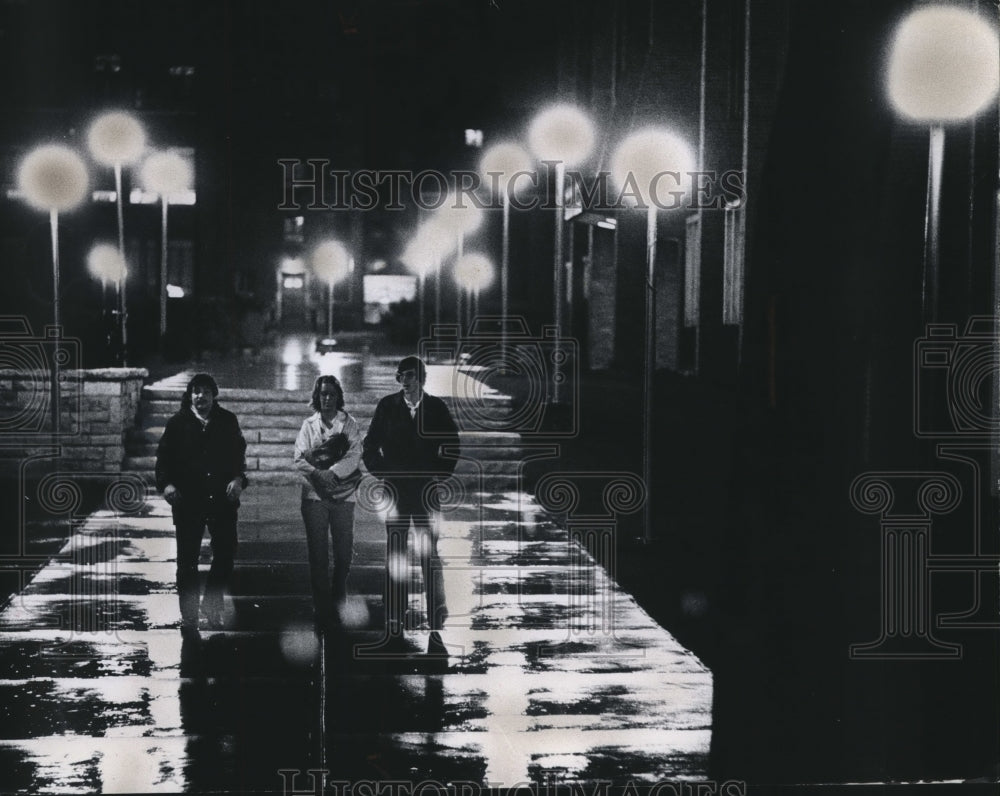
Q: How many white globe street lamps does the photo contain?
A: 13